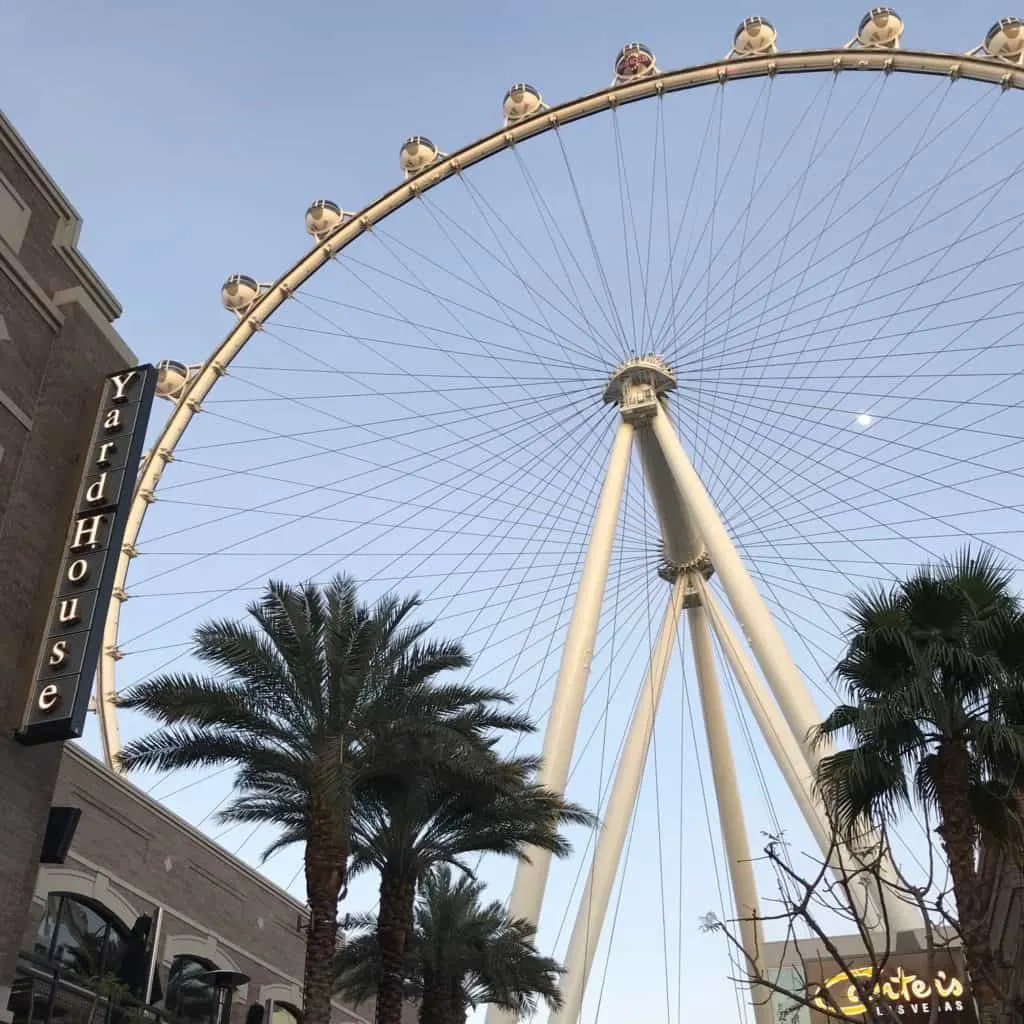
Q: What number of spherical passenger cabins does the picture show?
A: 9